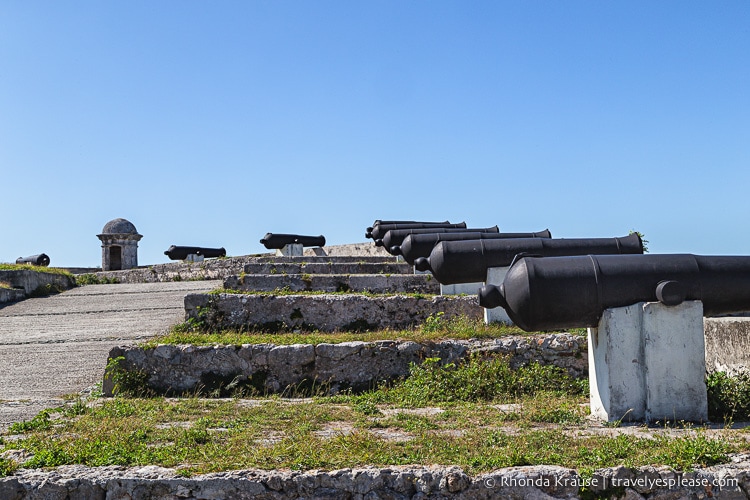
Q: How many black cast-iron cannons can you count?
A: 9